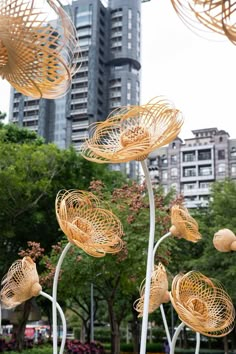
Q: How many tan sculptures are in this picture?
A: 9